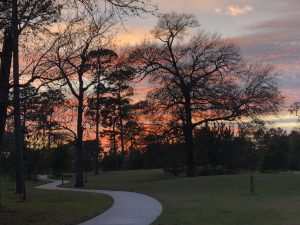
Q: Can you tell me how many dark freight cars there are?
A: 0